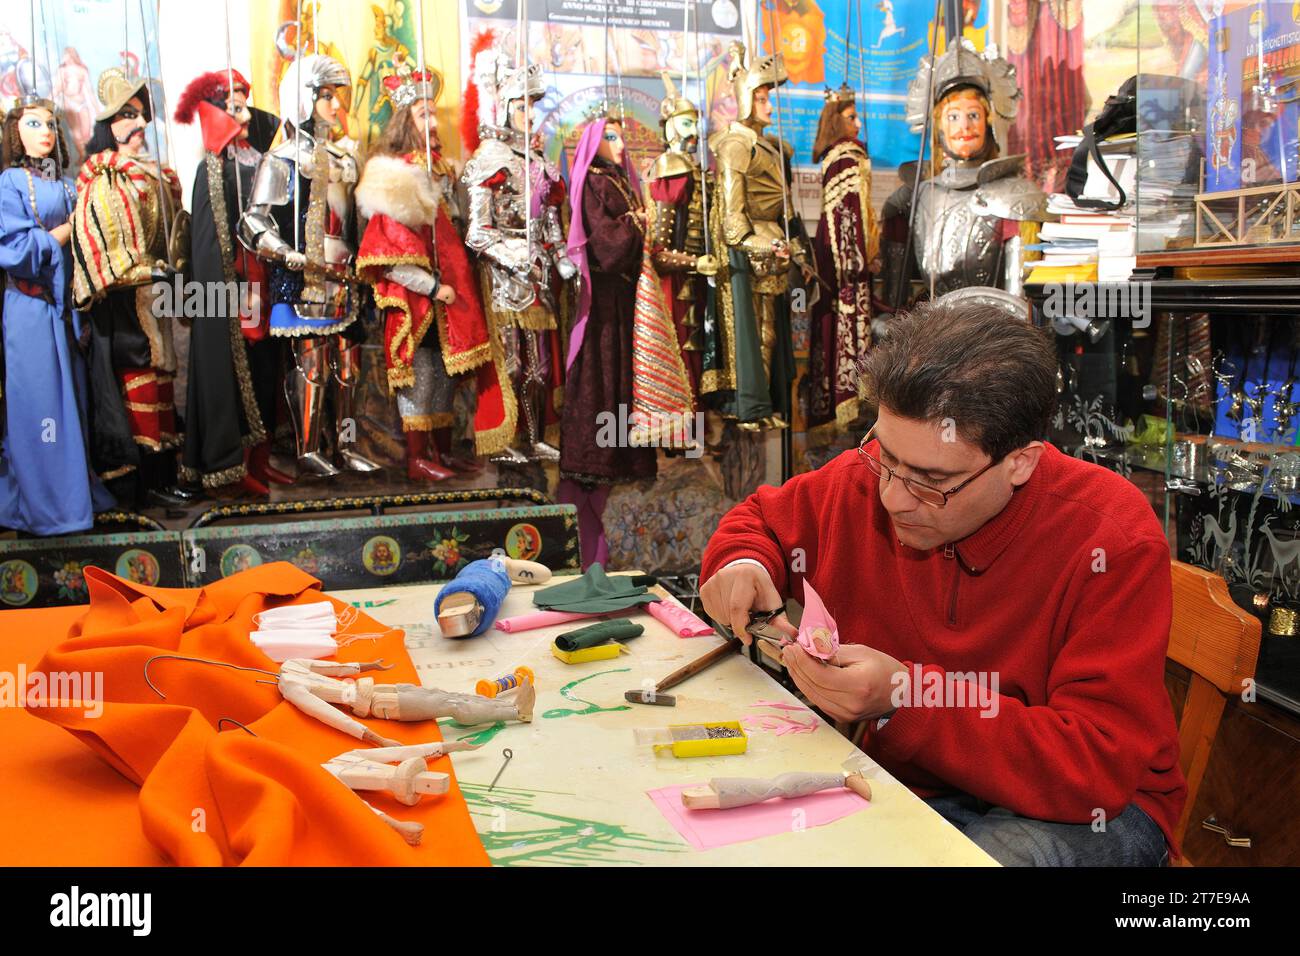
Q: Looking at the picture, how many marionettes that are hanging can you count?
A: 11